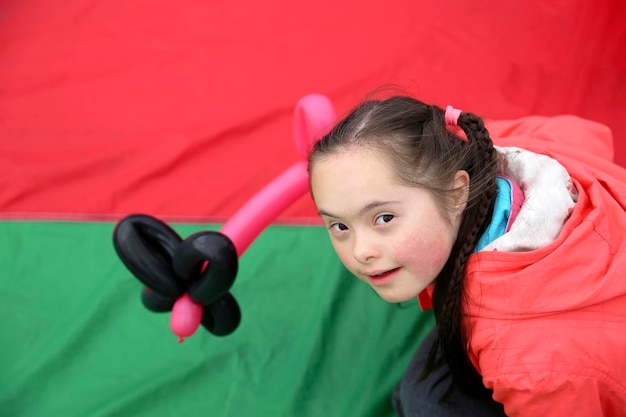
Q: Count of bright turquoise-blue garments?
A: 1